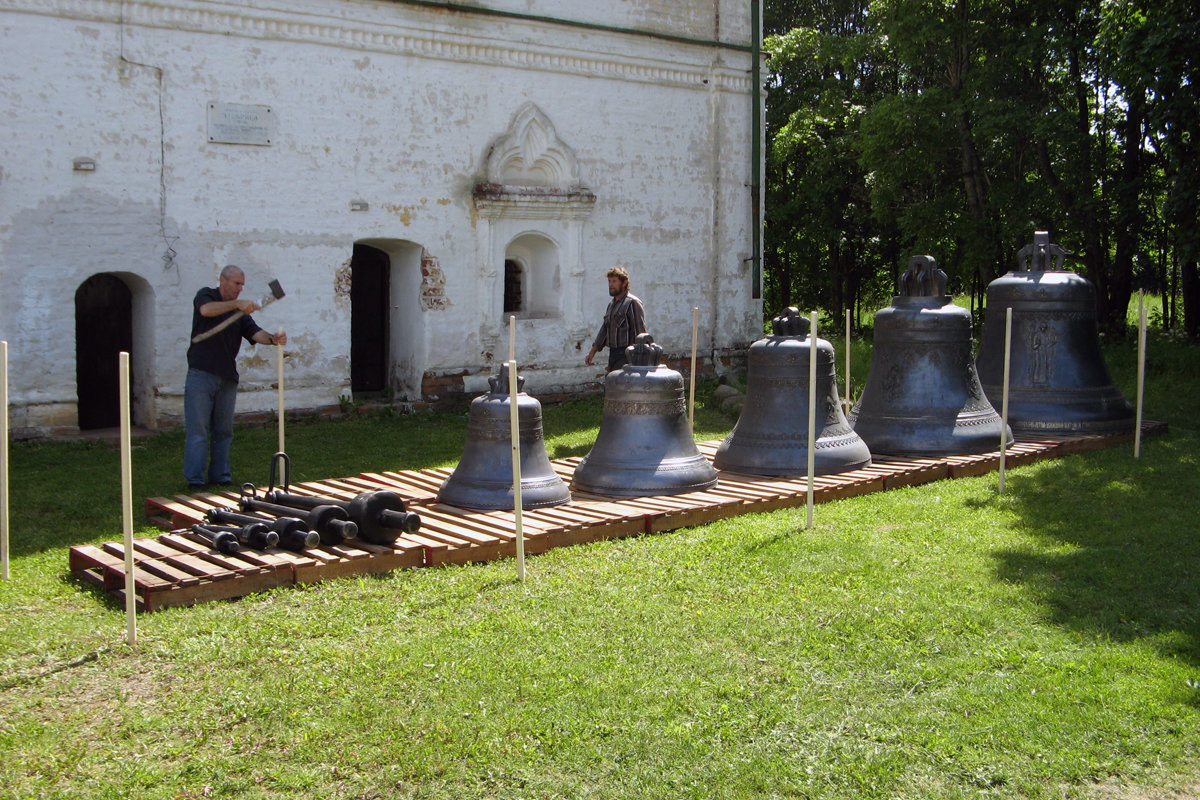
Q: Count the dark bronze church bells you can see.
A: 5